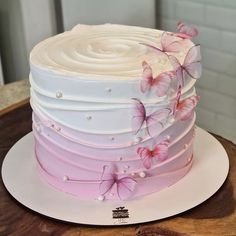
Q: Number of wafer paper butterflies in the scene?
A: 8